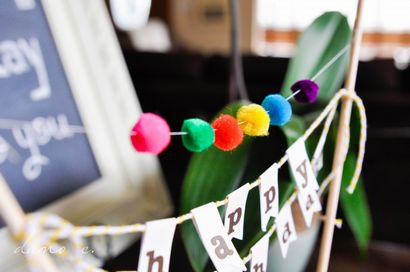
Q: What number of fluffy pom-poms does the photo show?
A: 6